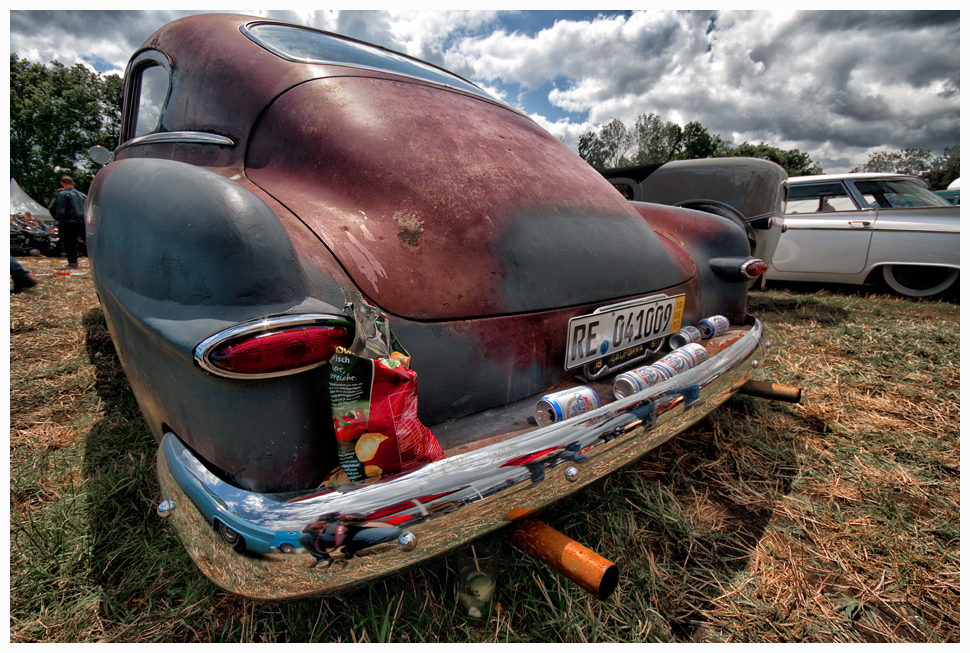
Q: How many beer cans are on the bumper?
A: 6